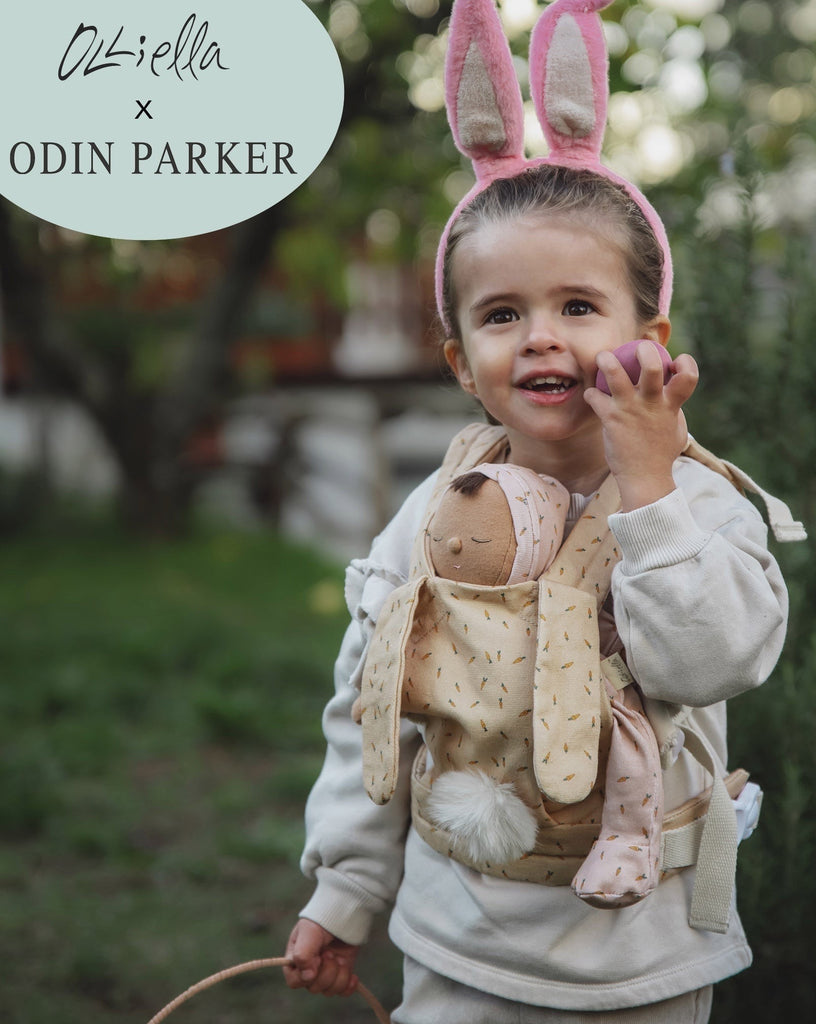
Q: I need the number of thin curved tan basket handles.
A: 1